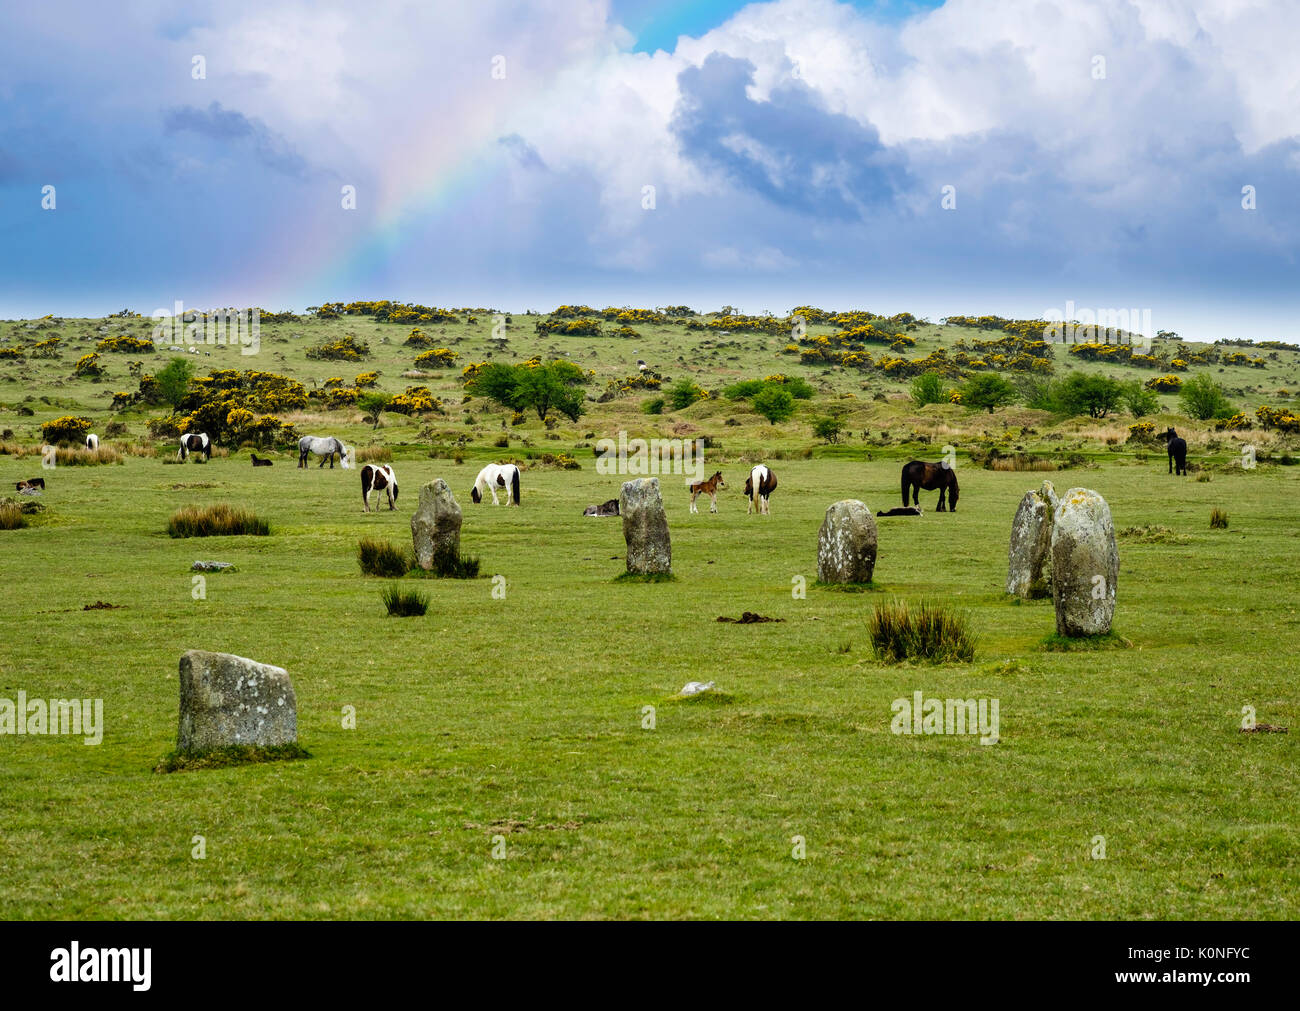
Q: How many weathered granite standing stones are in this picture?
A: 6